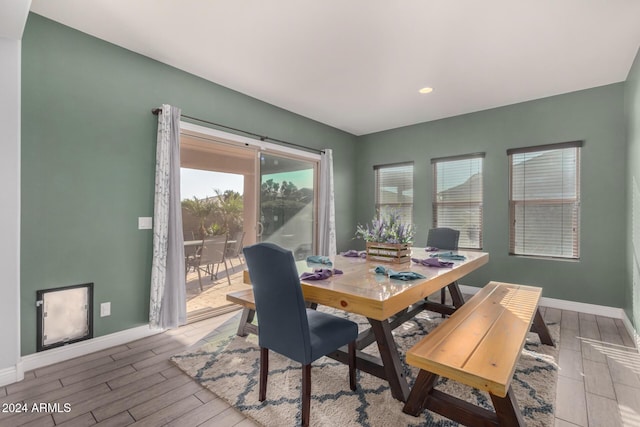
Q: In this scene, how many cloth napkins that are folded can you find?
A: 7